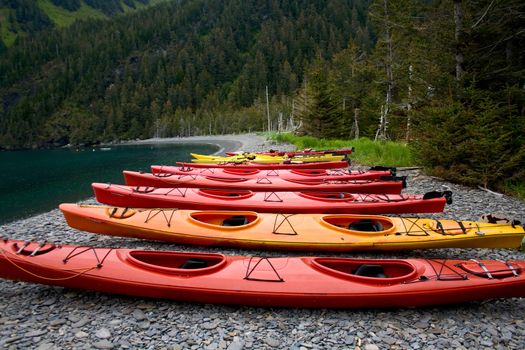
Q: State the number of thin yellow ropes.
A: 1